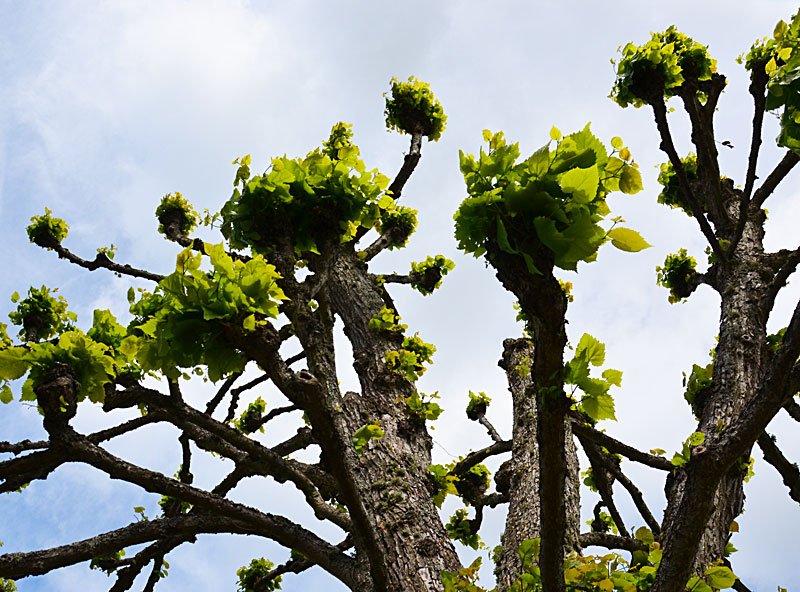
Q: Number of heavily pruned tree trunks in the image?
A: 3